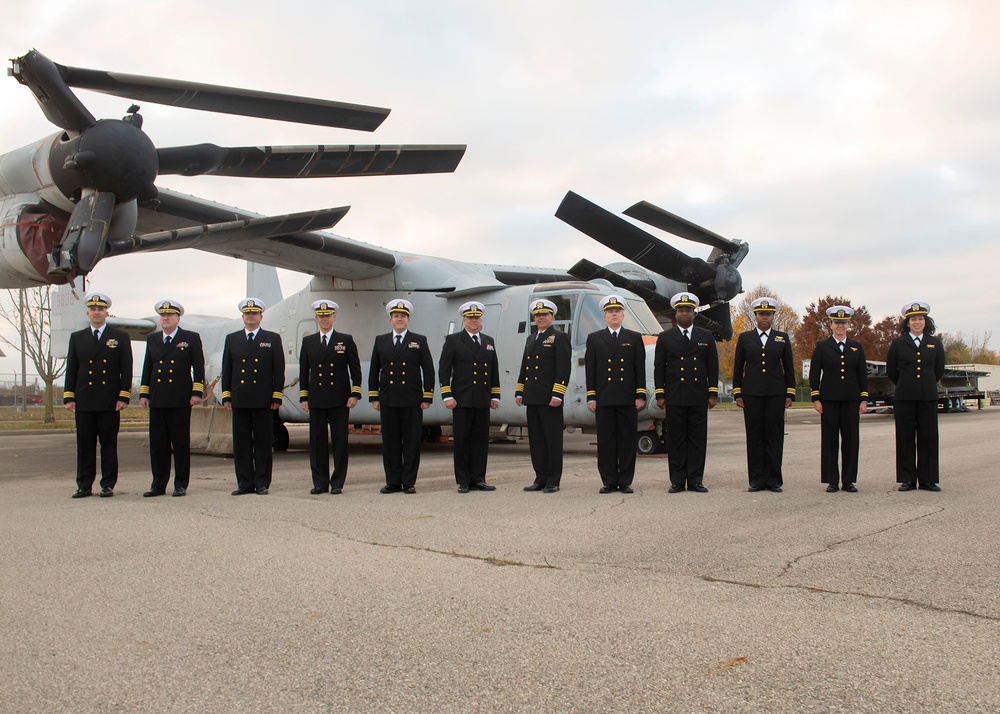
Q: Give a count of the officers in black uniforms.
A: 12